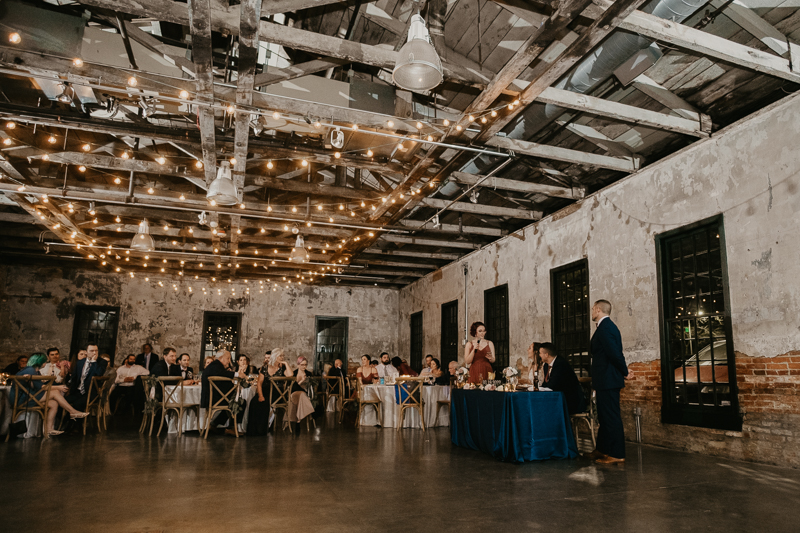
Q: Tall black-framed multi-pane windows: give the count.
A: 8